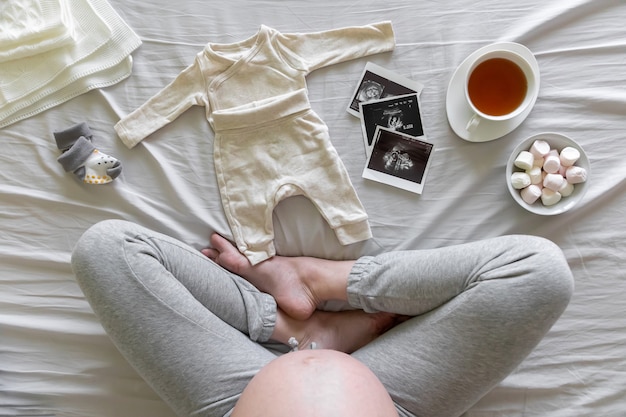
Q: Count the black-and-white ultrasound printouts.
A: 3